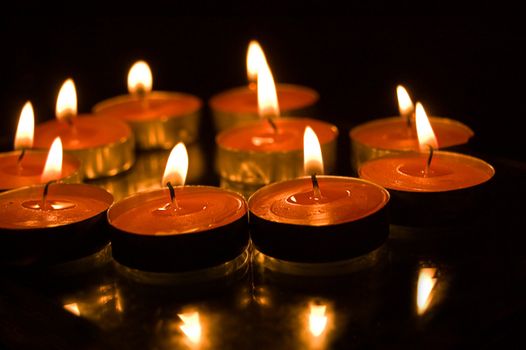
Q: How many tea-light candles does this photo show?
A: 10